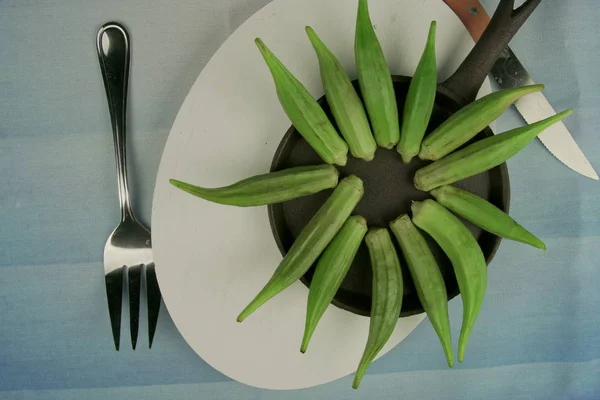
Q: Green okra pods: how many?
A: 13